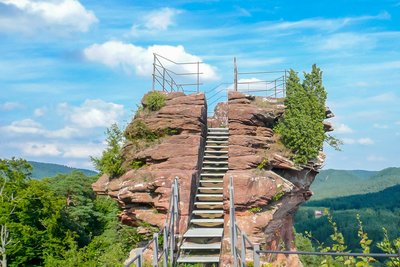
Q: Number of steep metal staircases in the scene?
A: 1